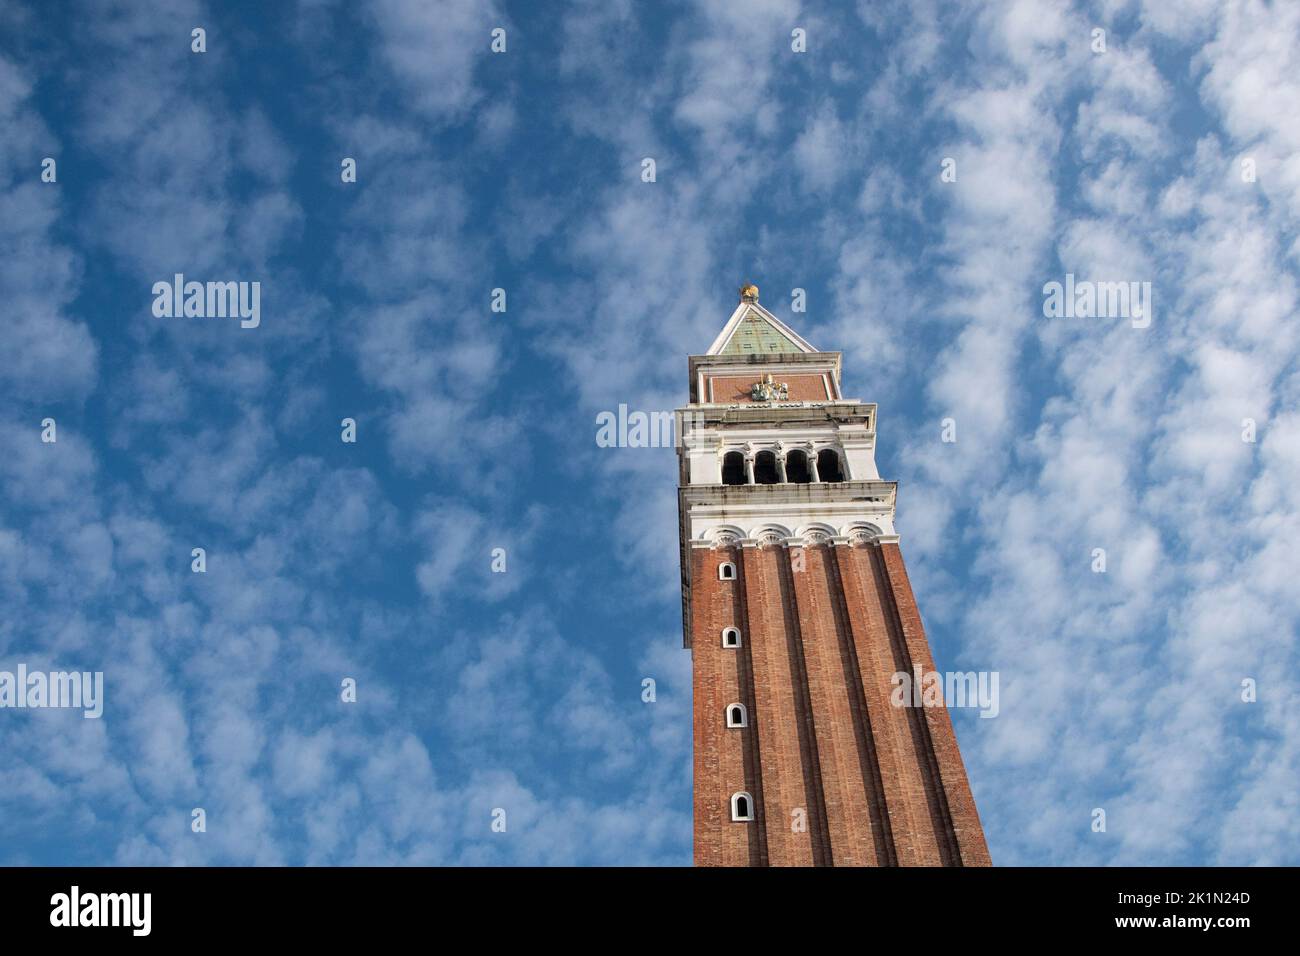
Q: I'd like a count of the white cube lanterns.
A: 0